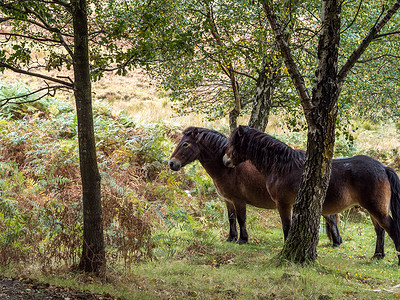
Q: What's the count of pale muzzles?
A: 2